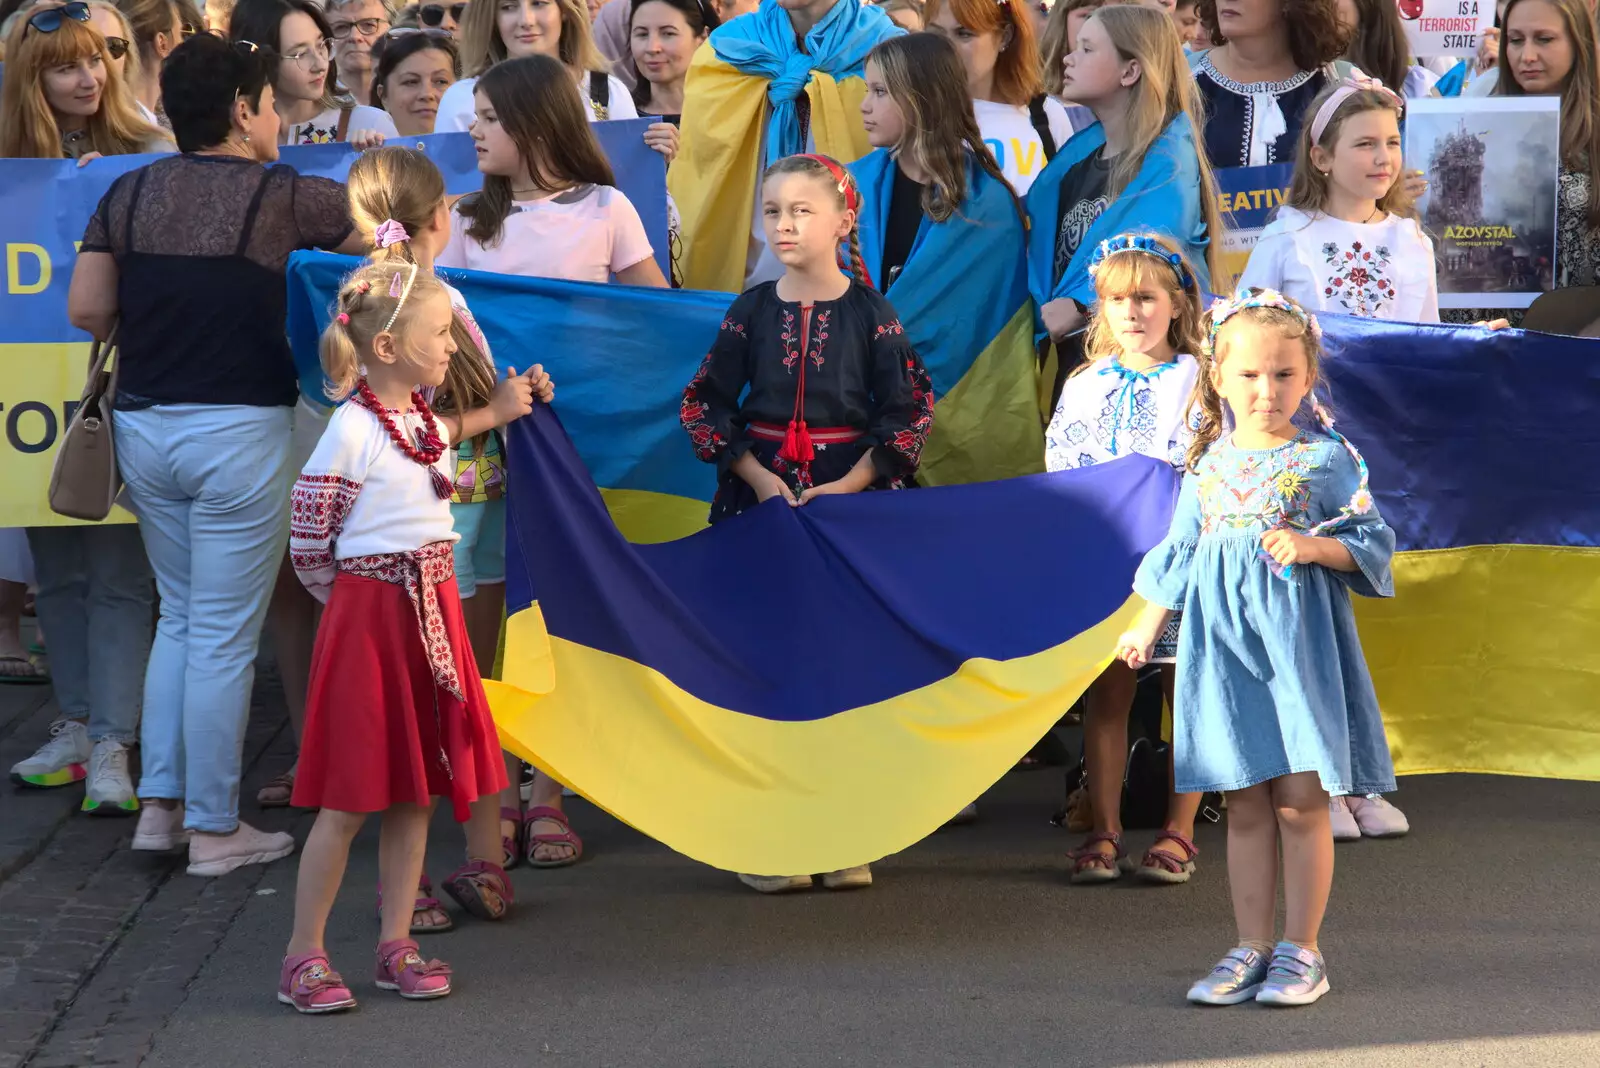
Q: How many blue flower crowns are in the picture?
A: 1